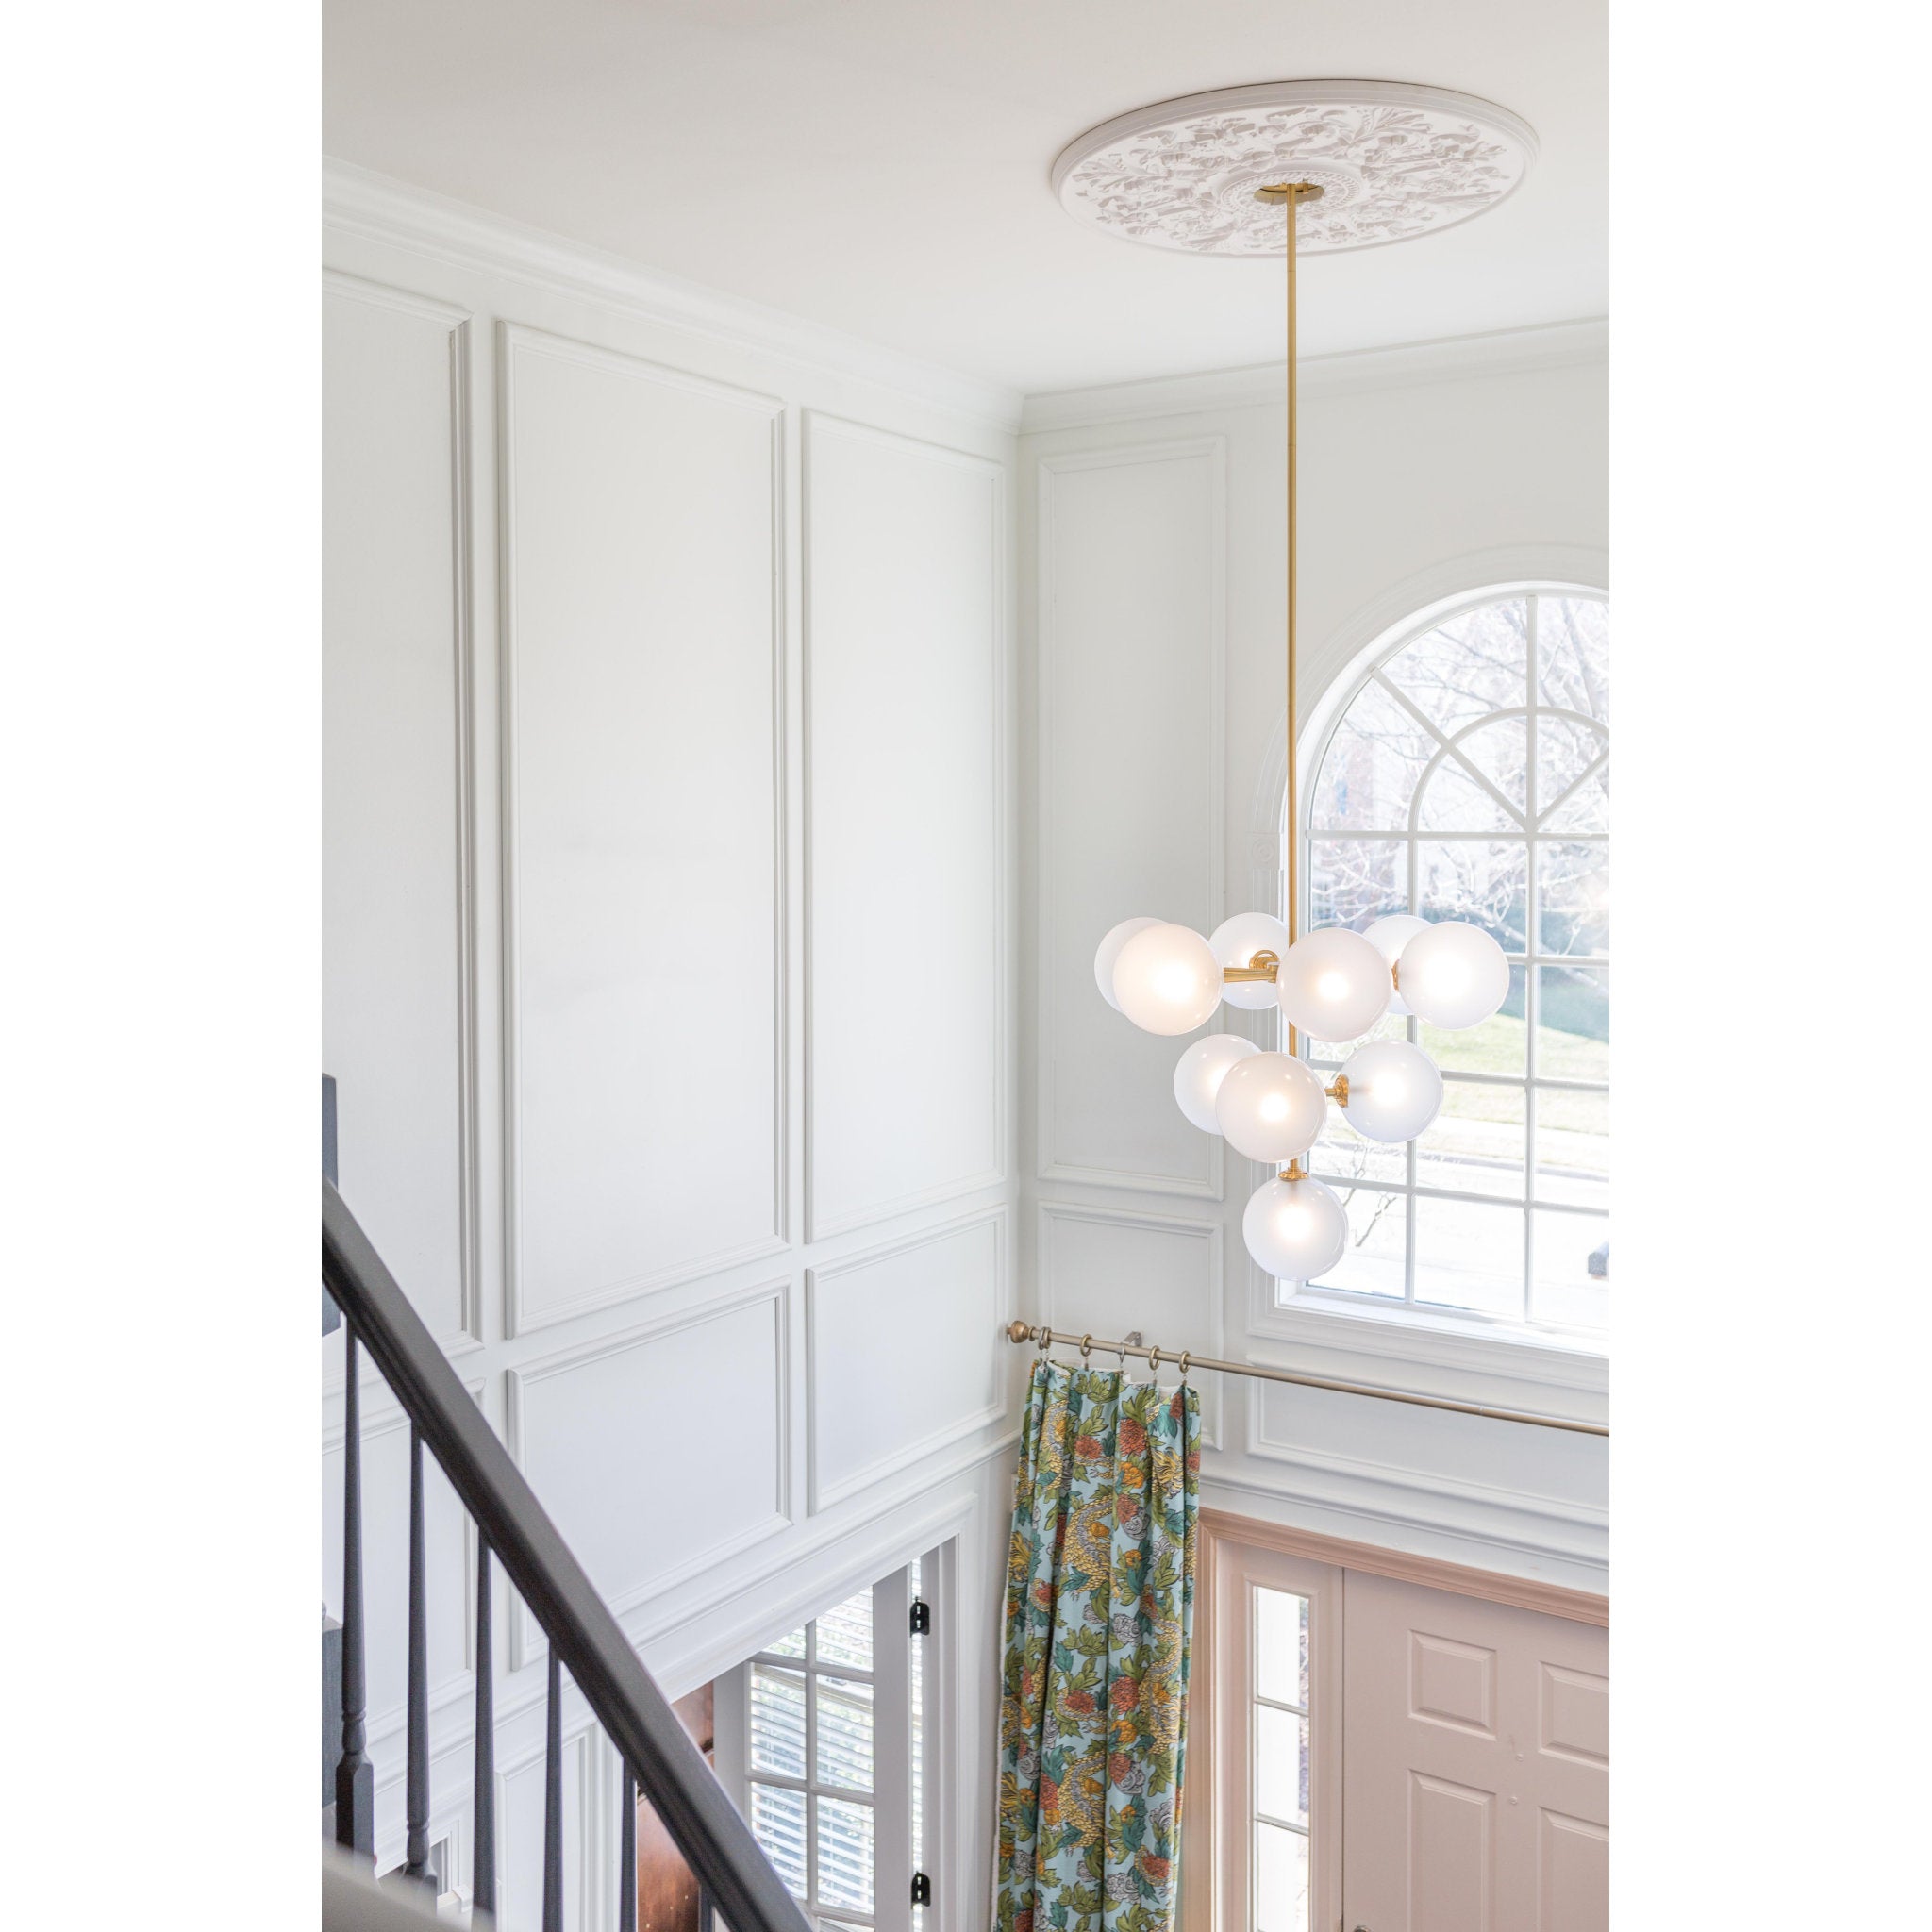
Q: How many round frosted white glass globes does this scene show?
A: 10